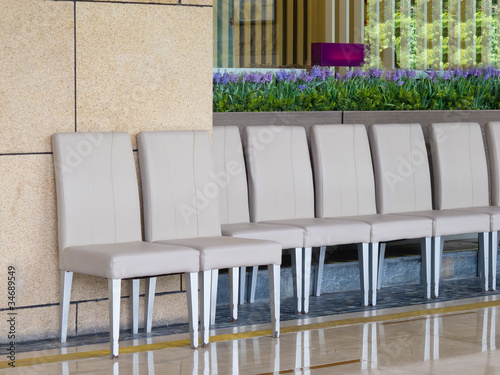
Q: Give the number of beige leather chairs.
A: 8